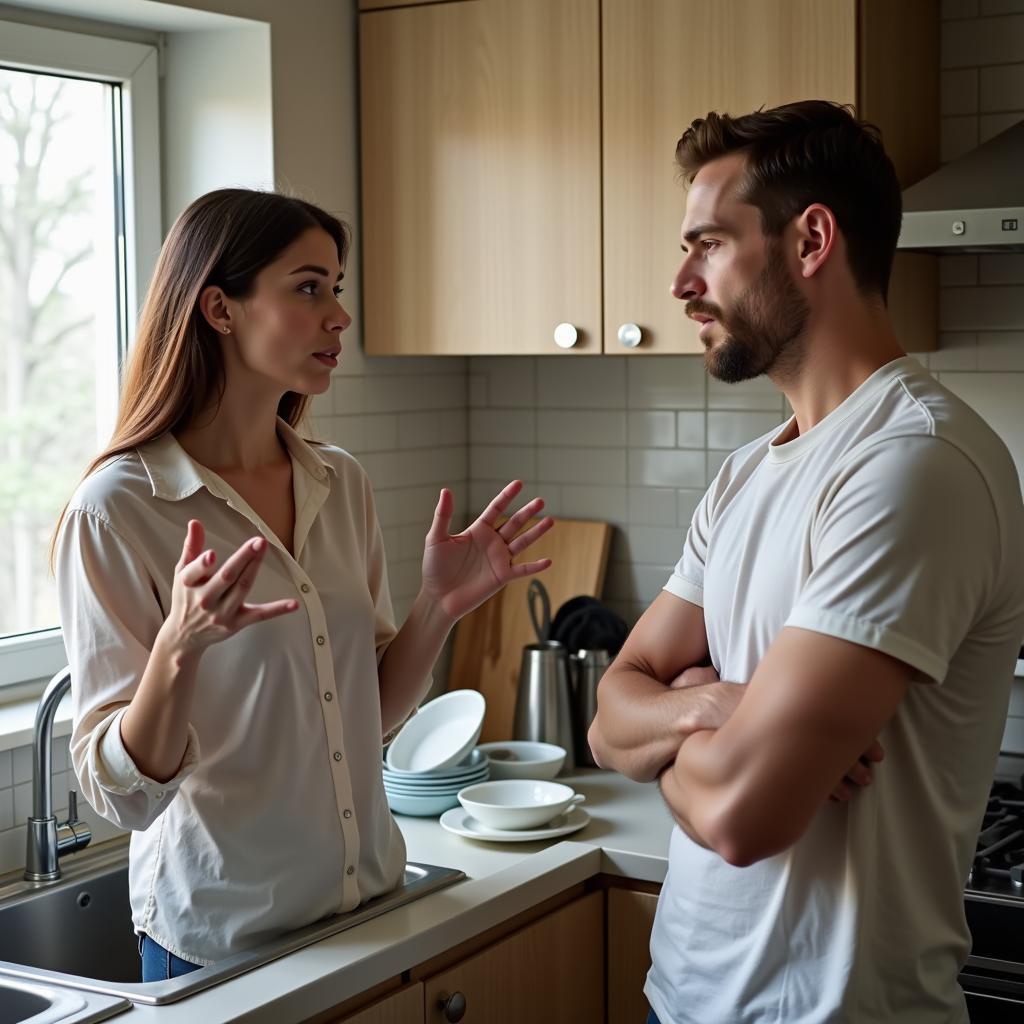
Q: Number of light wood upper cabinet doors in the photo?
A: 2